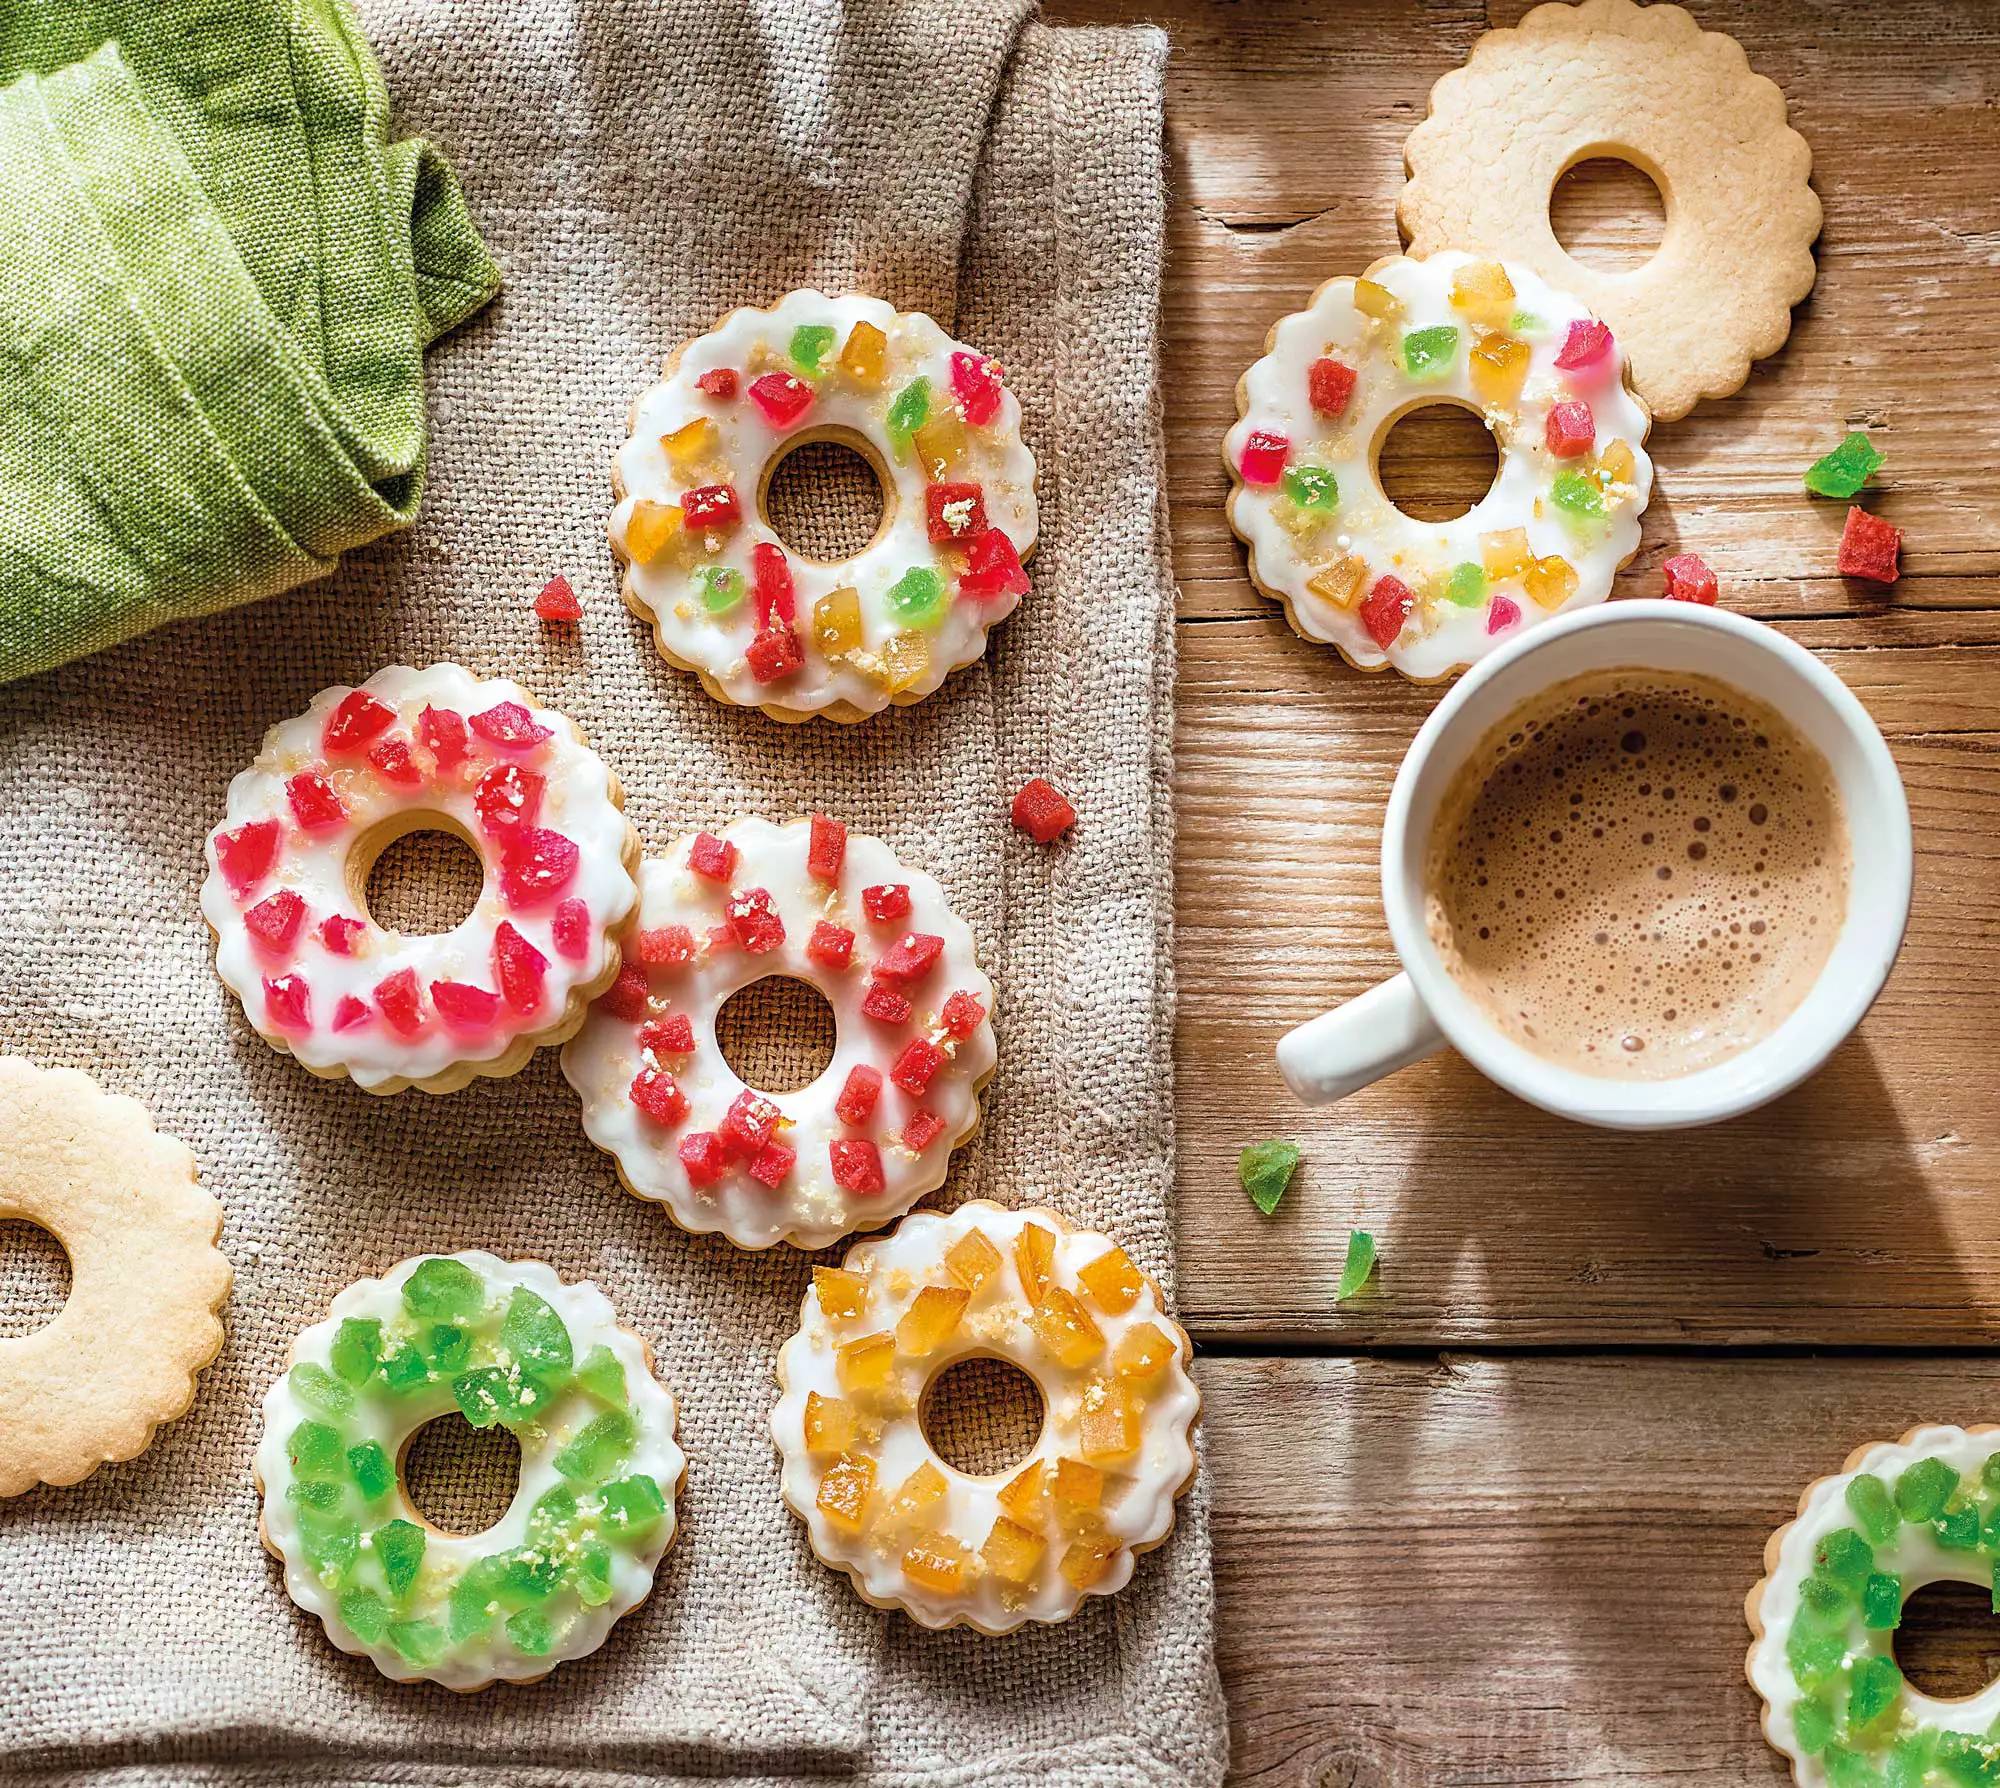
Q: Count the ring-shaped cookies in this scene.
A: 9